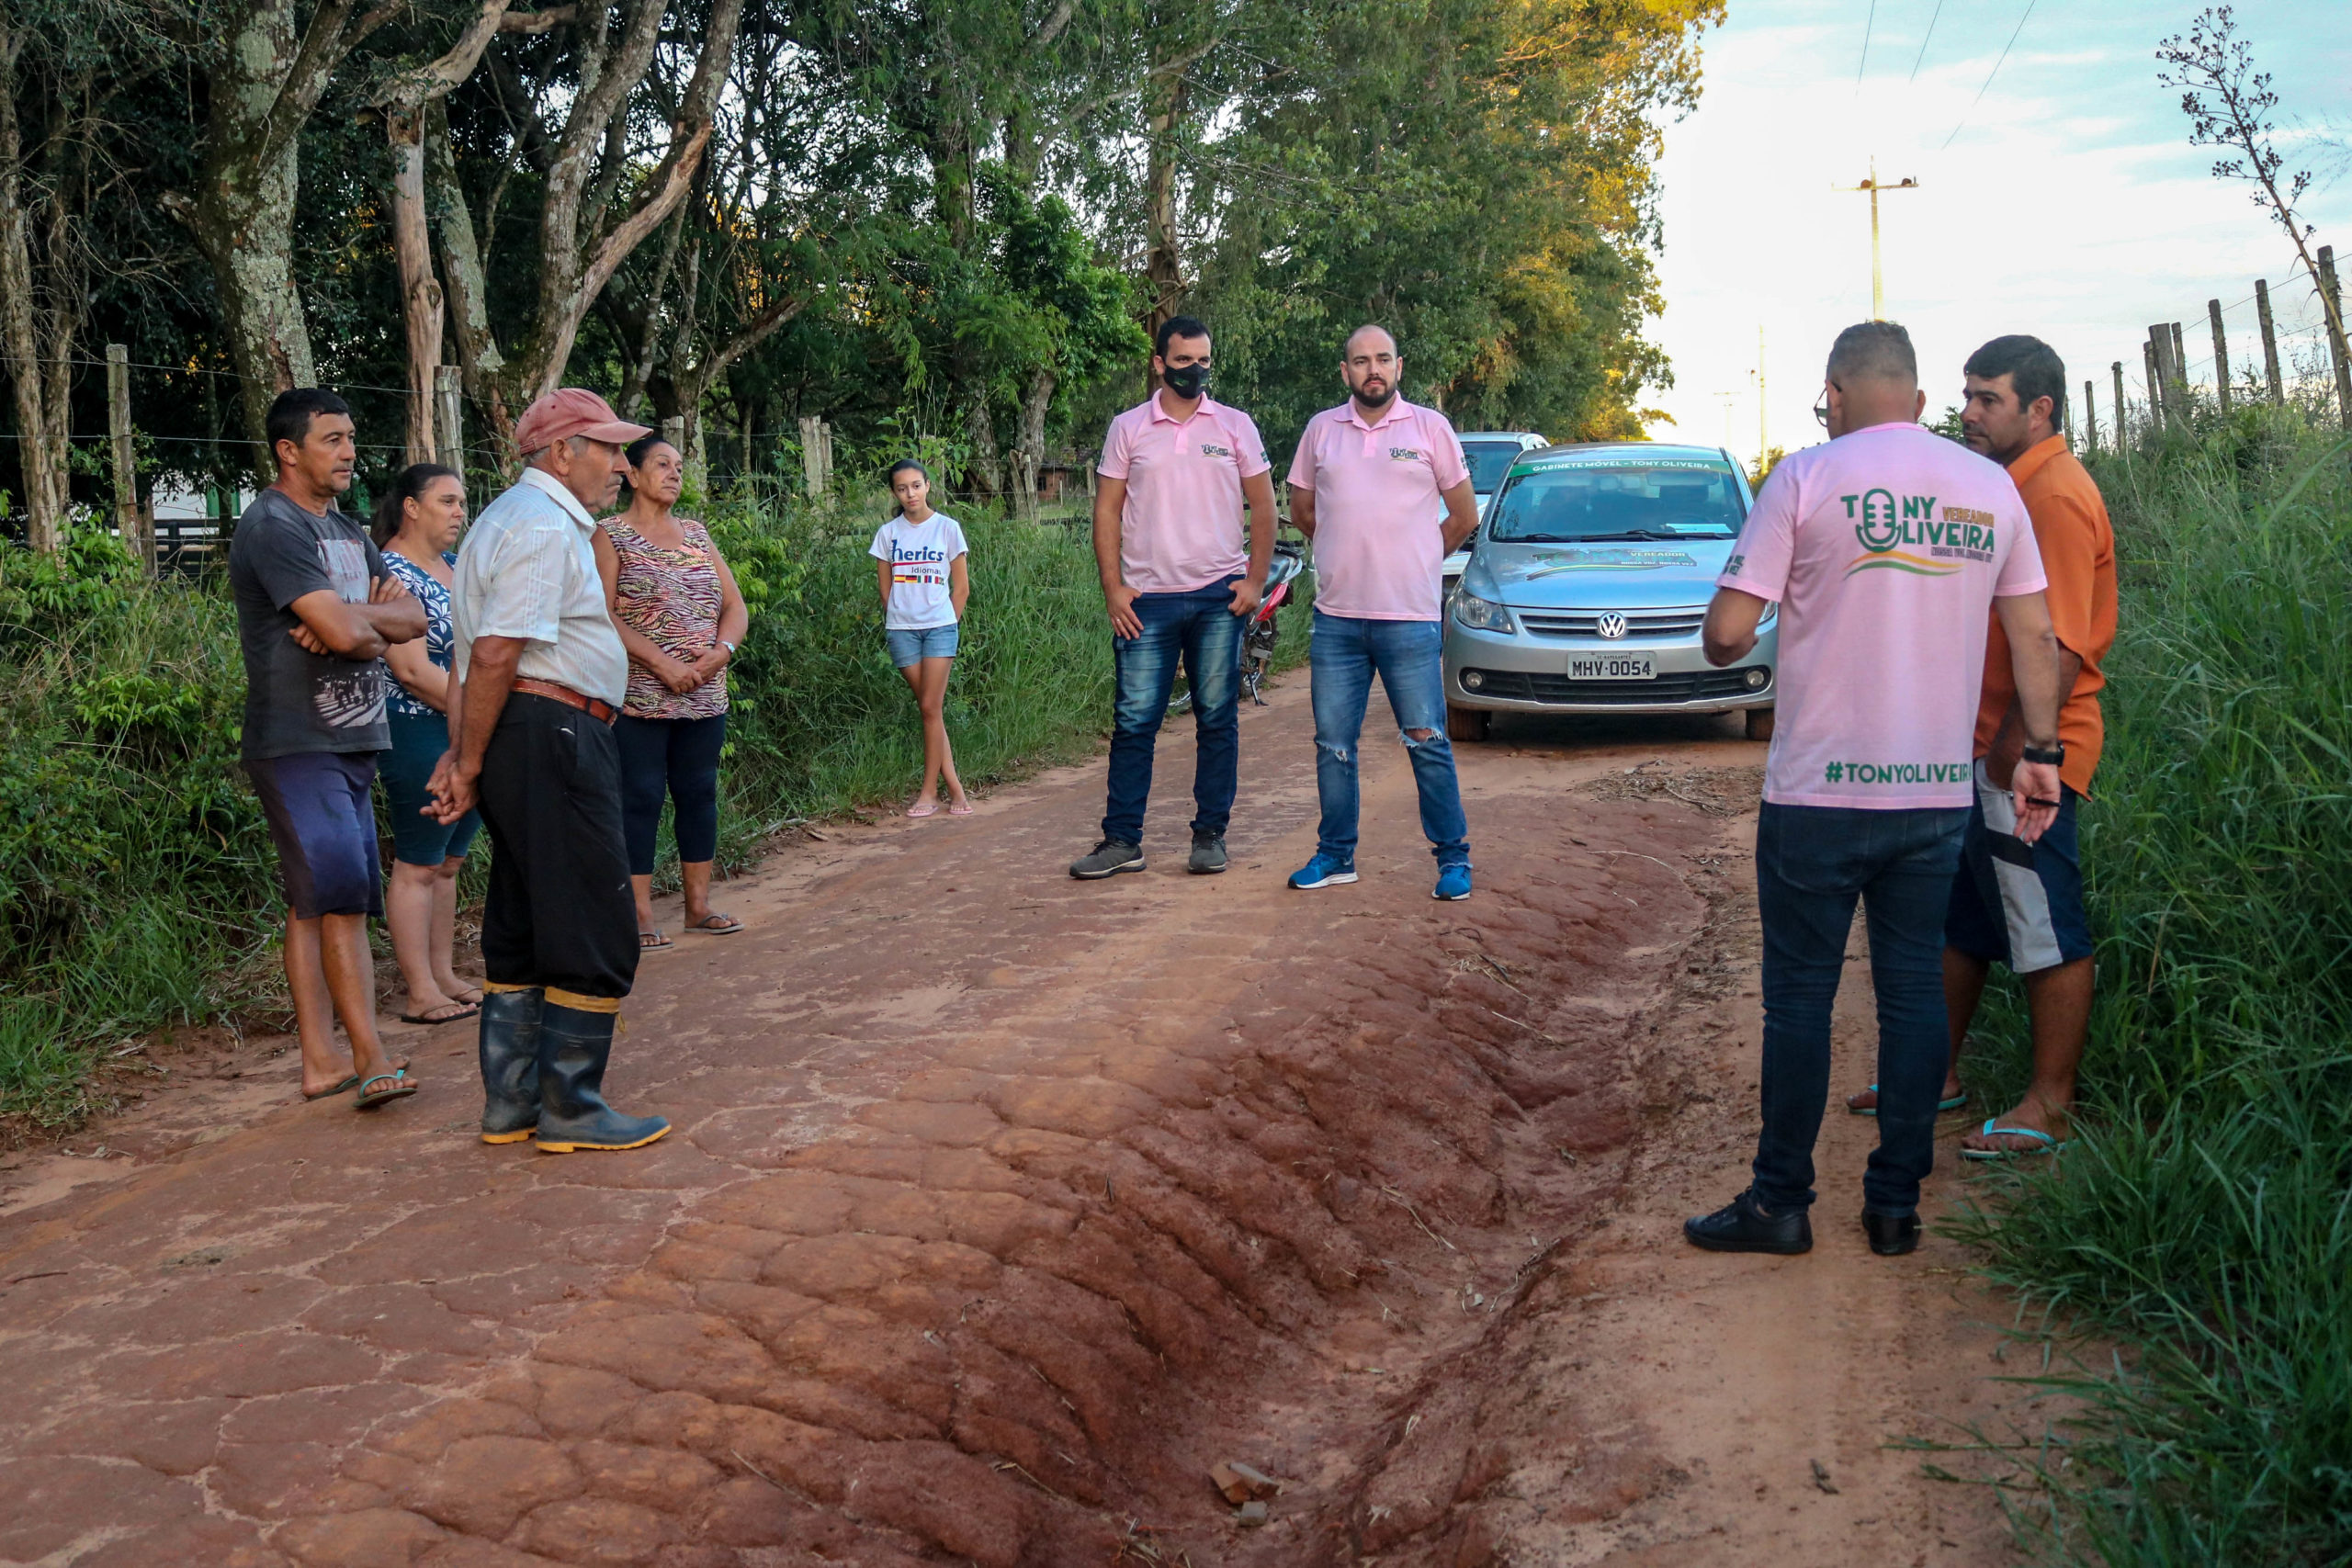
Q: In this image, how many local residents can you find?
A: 6